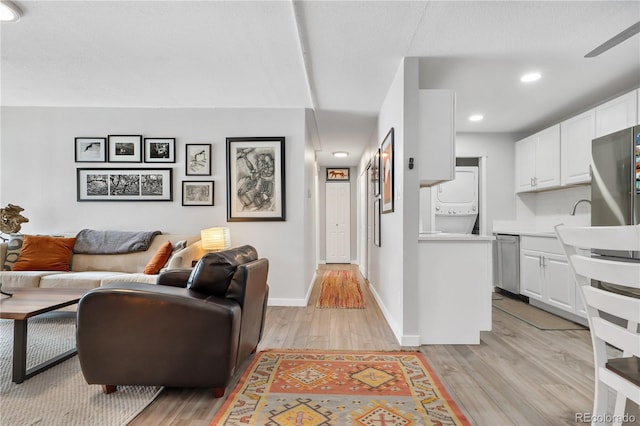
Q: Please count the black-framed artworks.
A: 11